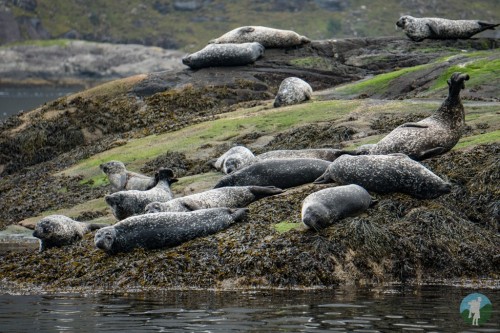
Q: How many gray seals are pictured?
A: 15